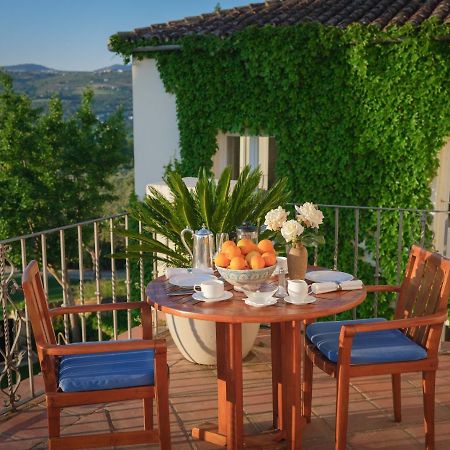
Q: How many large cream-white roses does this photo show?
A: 3